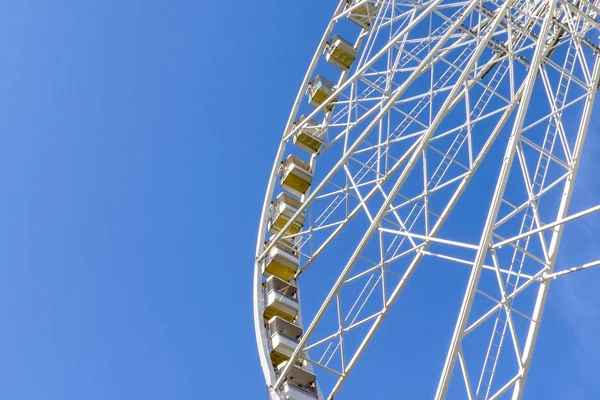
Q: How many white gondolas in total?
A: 10